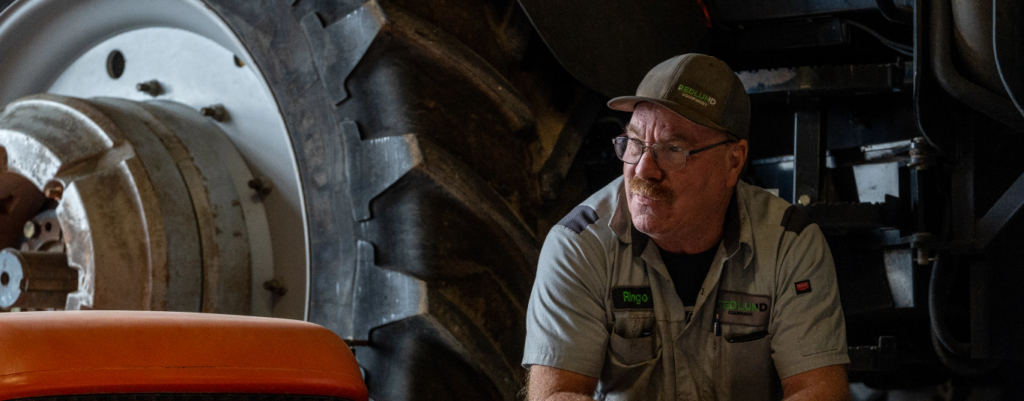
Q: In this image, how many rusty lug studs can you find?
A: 4